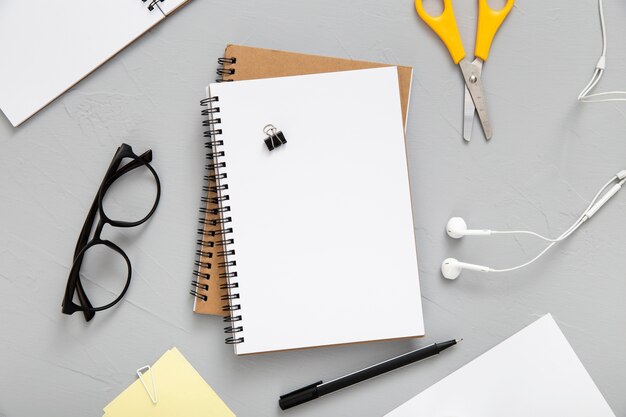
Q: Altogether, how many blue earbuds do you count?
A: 0